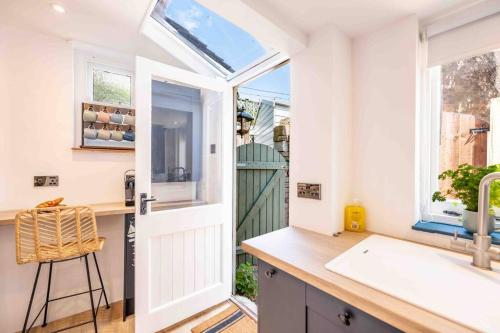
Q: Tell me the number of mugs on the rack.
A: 8